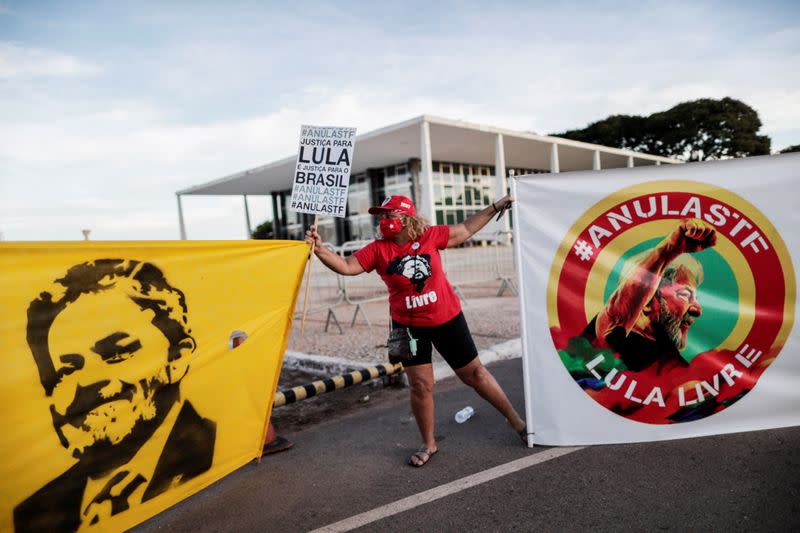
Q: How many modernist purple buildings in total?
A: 0